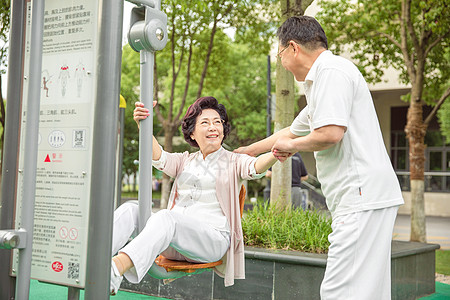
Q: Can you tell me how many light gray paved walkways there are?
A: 1